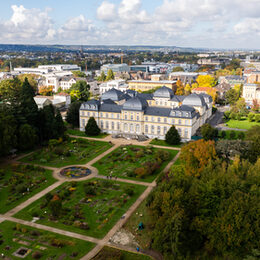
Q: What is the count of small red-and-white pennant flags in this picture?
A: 0